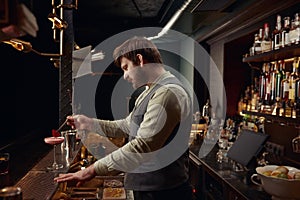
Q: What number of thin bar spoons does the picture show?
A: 1